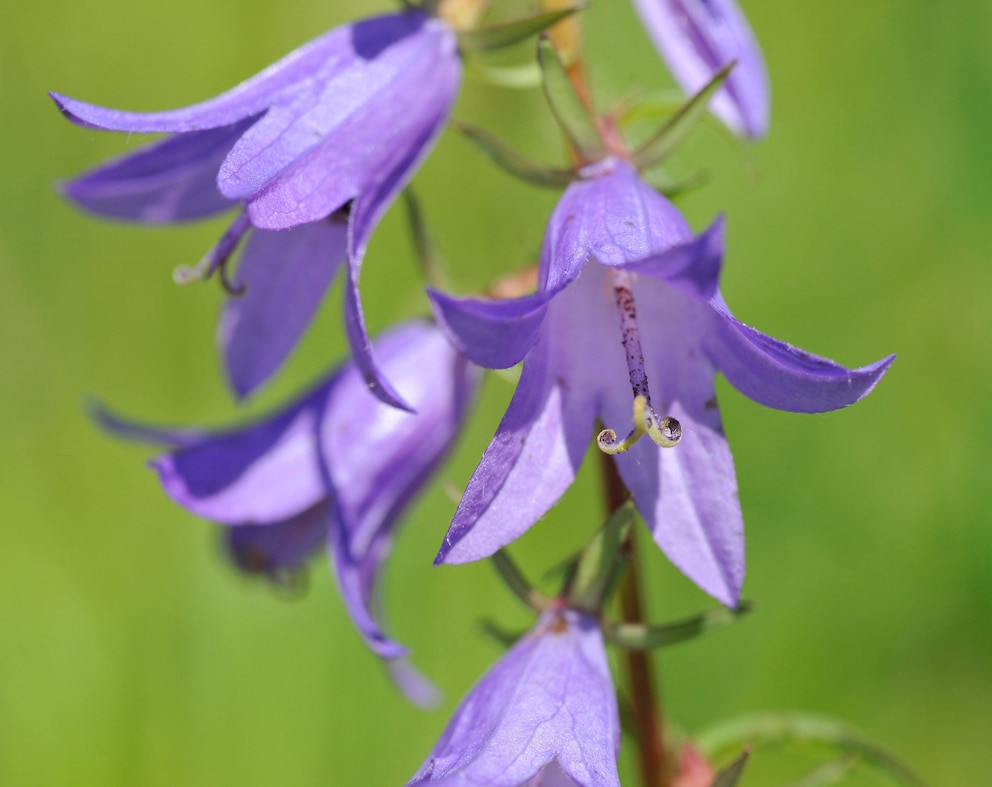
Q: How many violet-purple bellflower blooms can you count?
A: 5